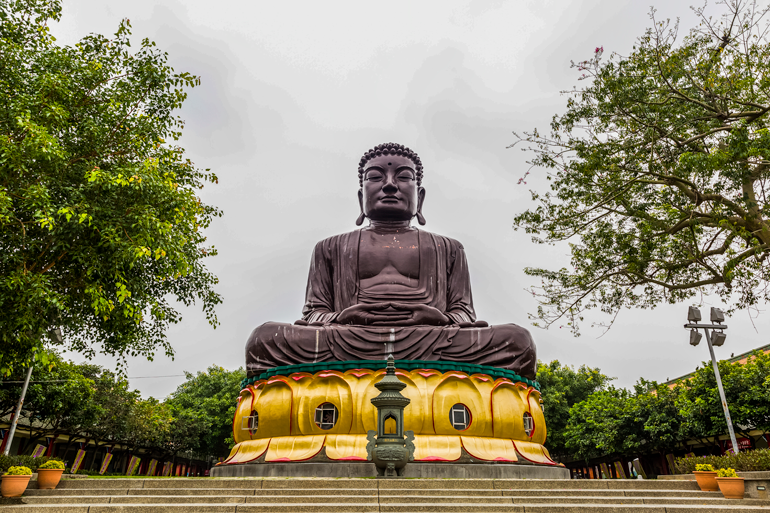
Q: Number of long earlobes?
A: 2